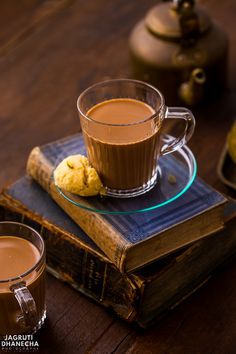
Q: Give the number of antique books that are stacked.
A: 2